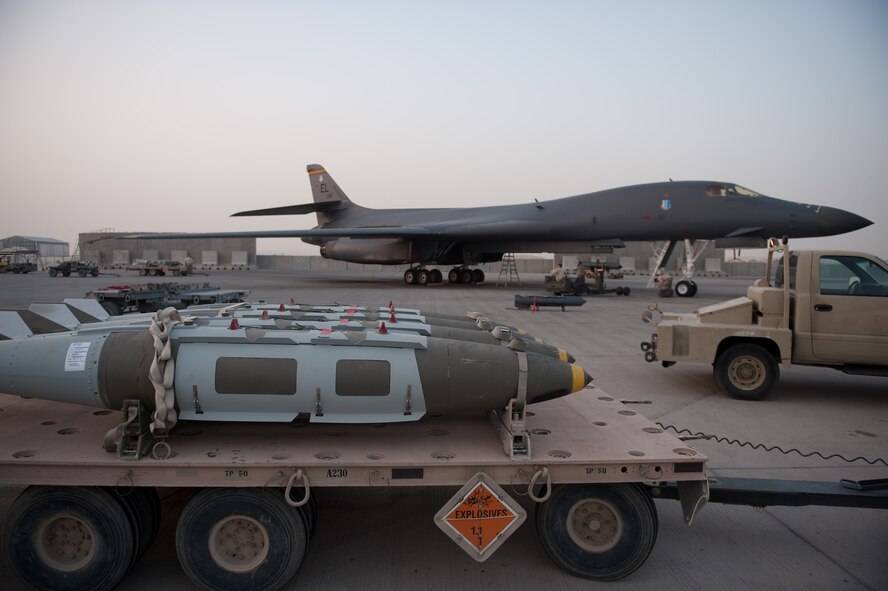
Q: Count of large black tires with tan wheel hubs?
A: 4